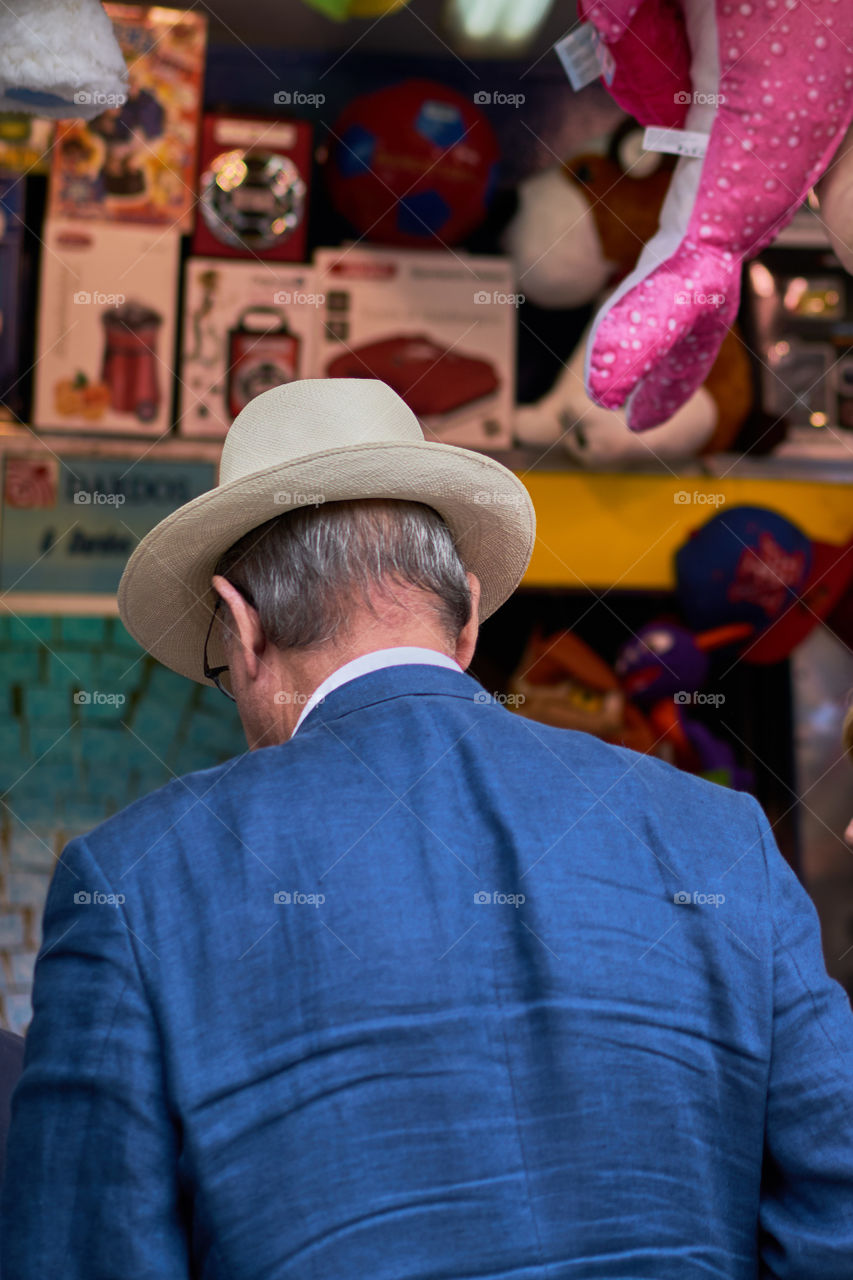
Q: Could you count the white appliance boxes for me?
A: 3